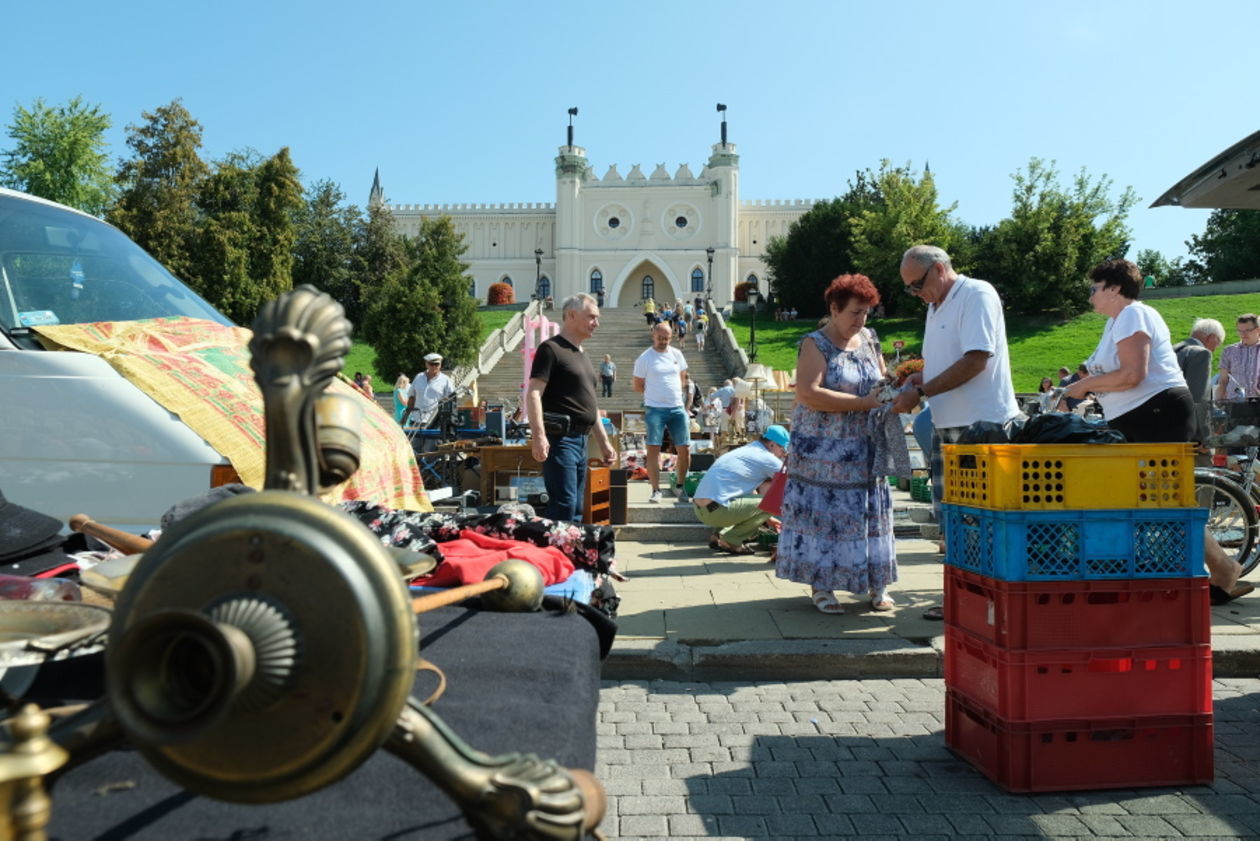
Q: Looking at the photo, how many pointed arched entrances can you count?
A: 1